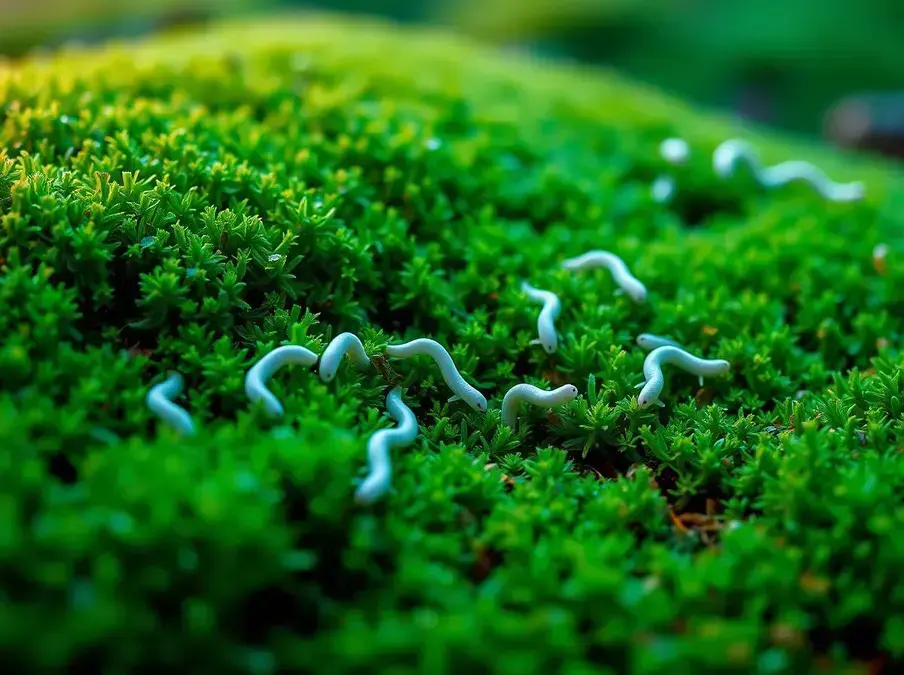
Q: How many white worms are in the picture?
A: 11